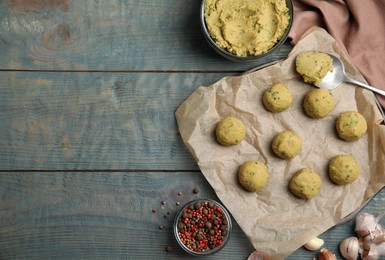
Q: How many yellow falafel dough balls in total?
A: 8